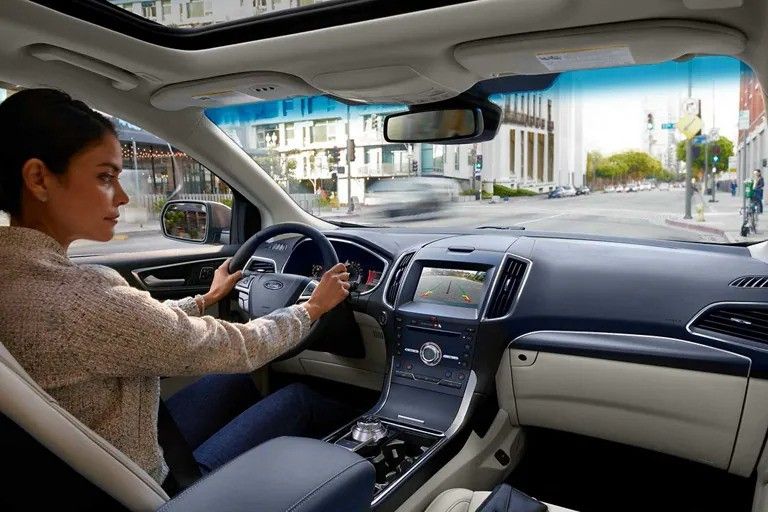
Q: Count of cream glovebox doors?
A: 1